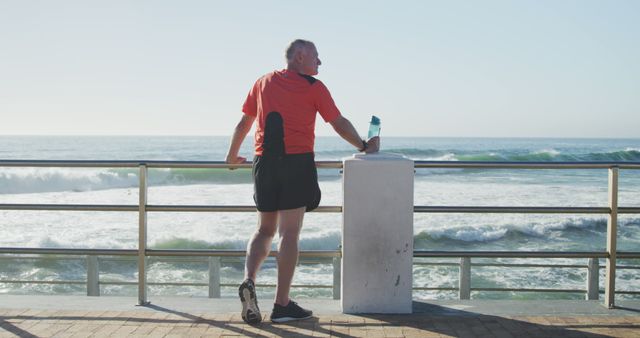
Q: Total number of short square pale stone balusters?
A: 5